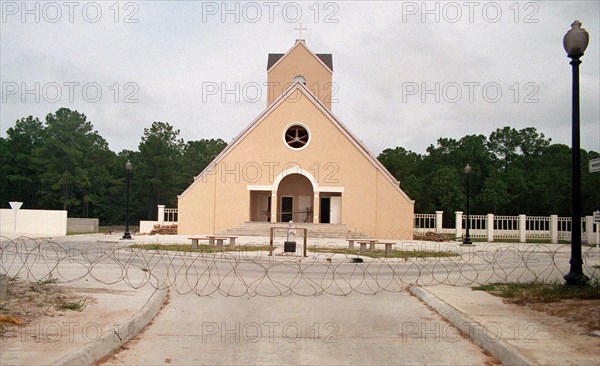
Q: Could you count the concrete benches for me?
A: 4